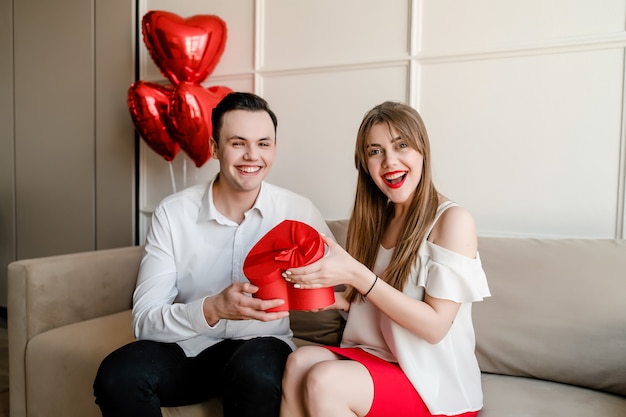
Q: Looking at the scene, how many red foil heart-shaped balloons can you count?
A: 3